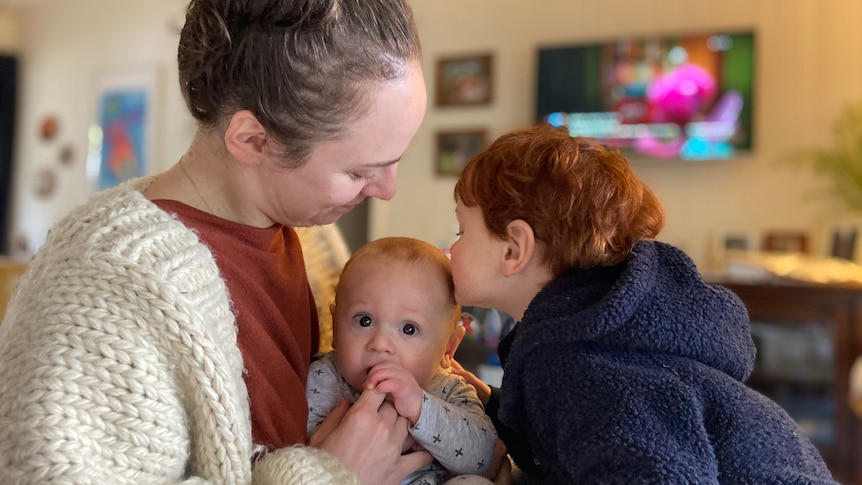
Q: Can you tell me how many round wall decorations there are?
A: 3